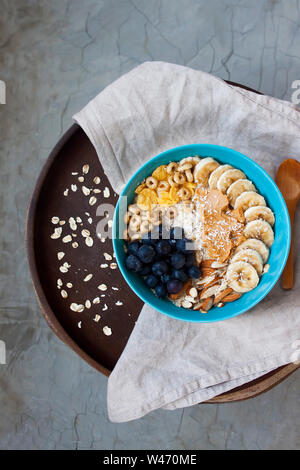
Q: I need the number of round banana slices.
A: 10